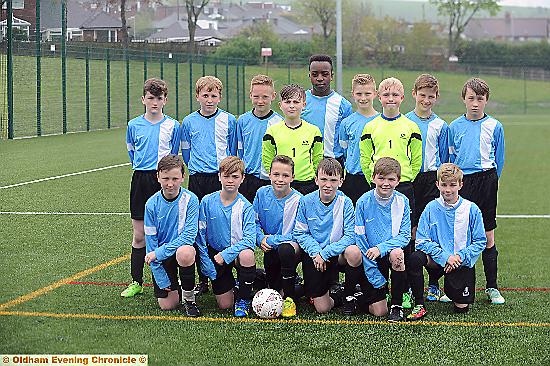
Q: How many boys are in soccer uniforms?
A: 15